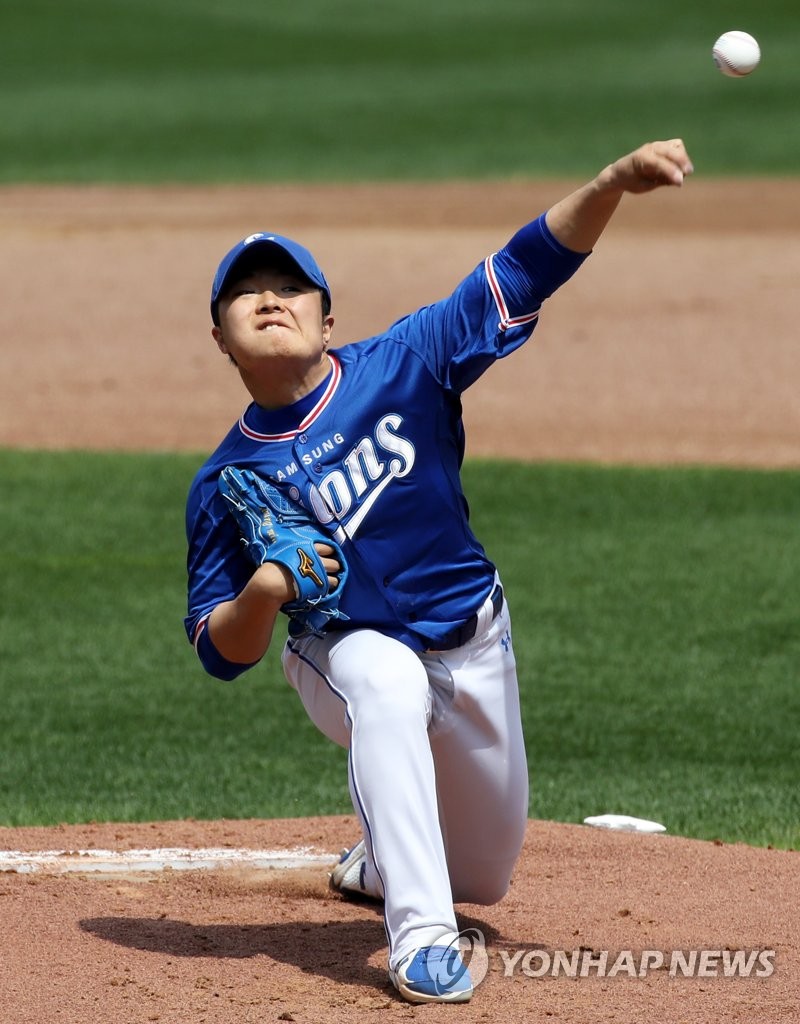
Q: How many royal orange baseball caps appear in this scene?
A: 0